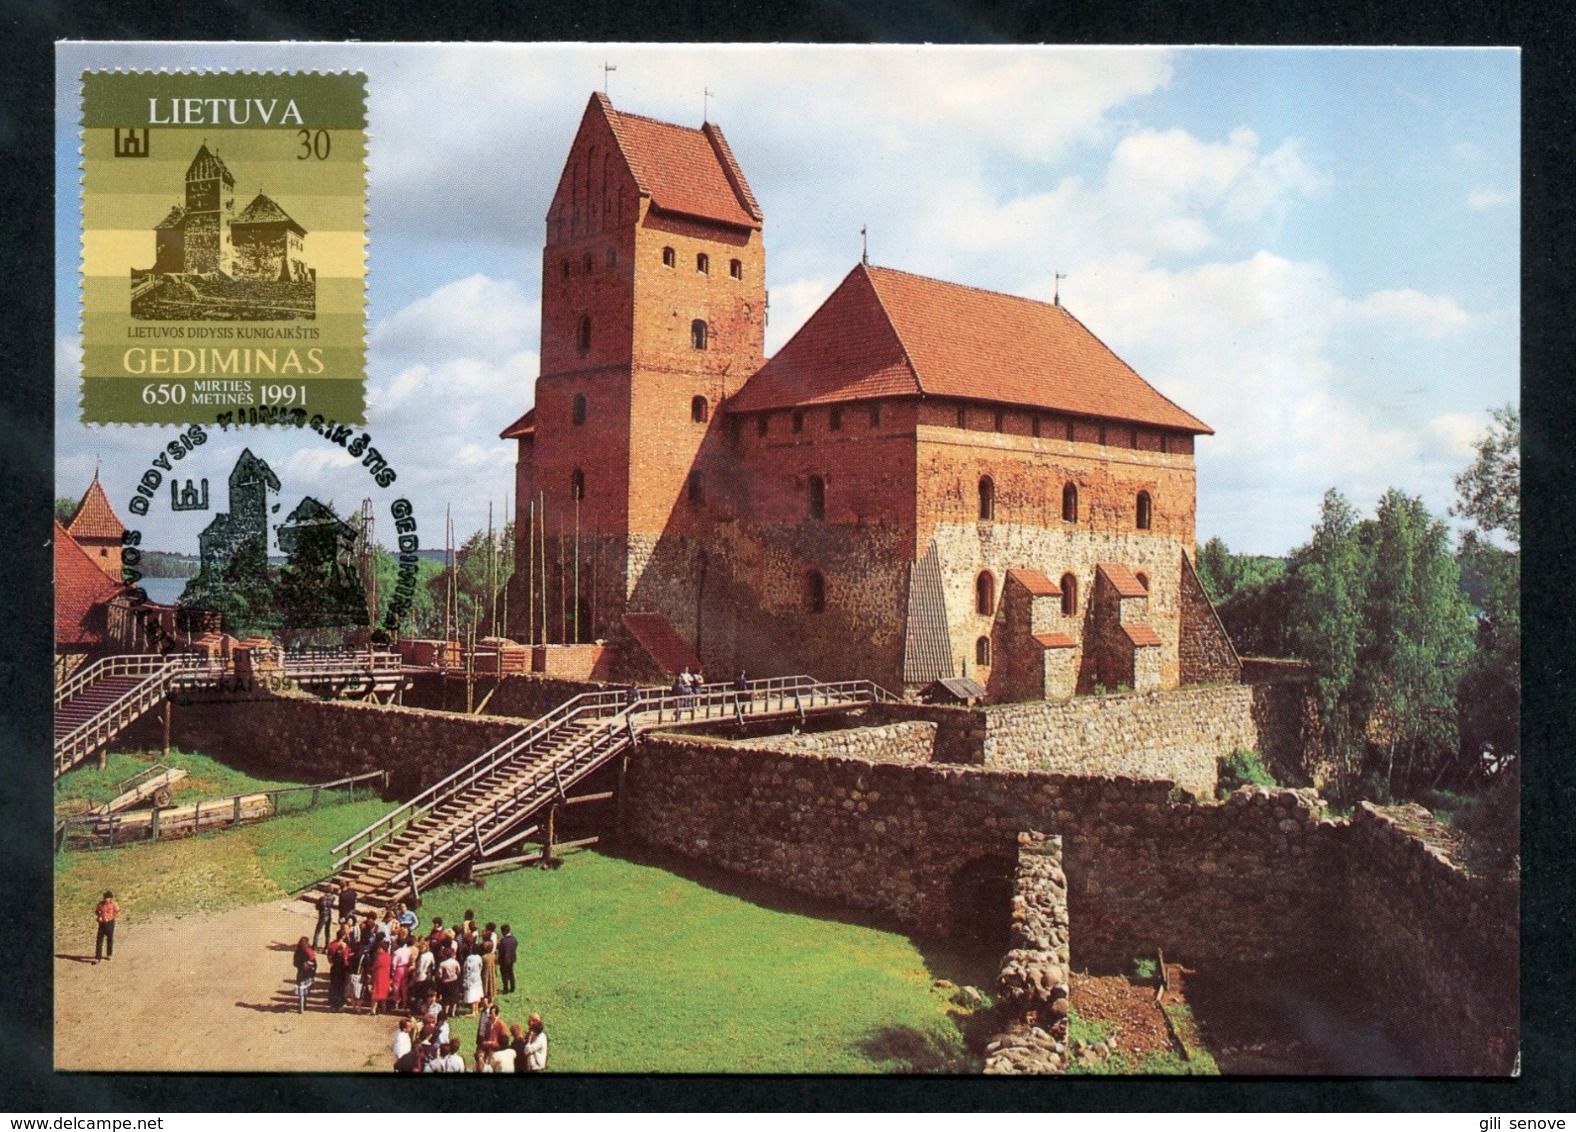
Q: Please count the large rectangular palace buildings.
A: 1